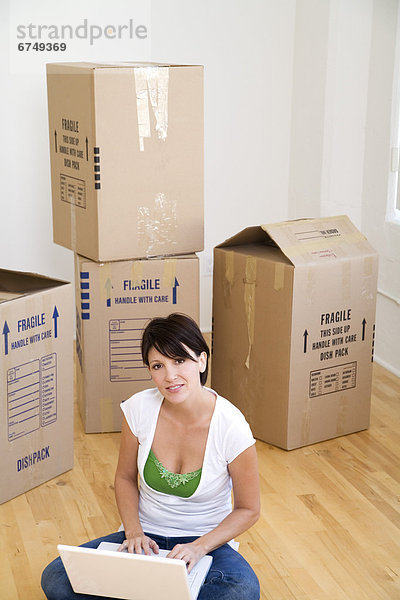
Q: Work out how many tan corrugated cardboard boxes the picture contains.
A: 4